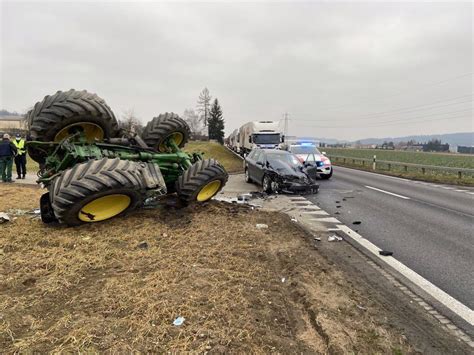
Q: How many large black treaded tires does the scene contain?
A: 4